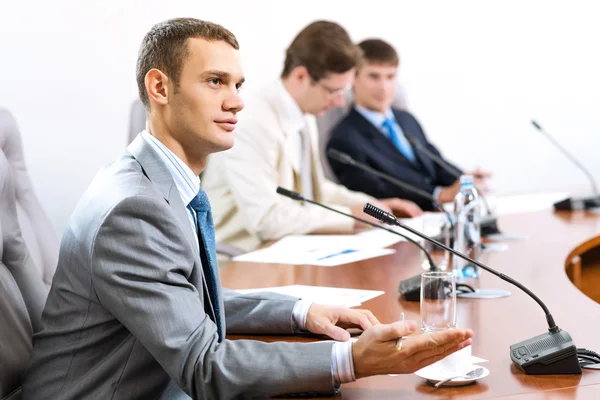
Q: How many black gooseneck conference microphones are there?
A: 5